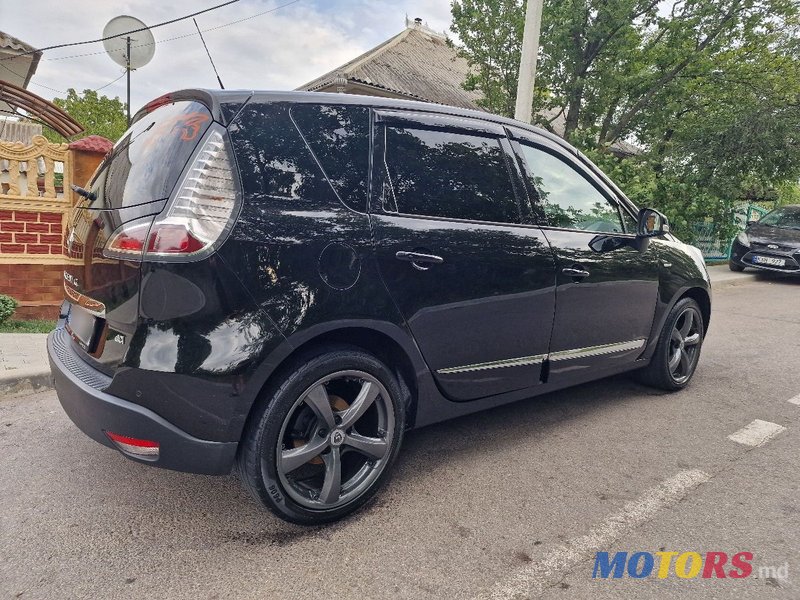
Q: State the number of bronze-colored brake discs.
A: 1